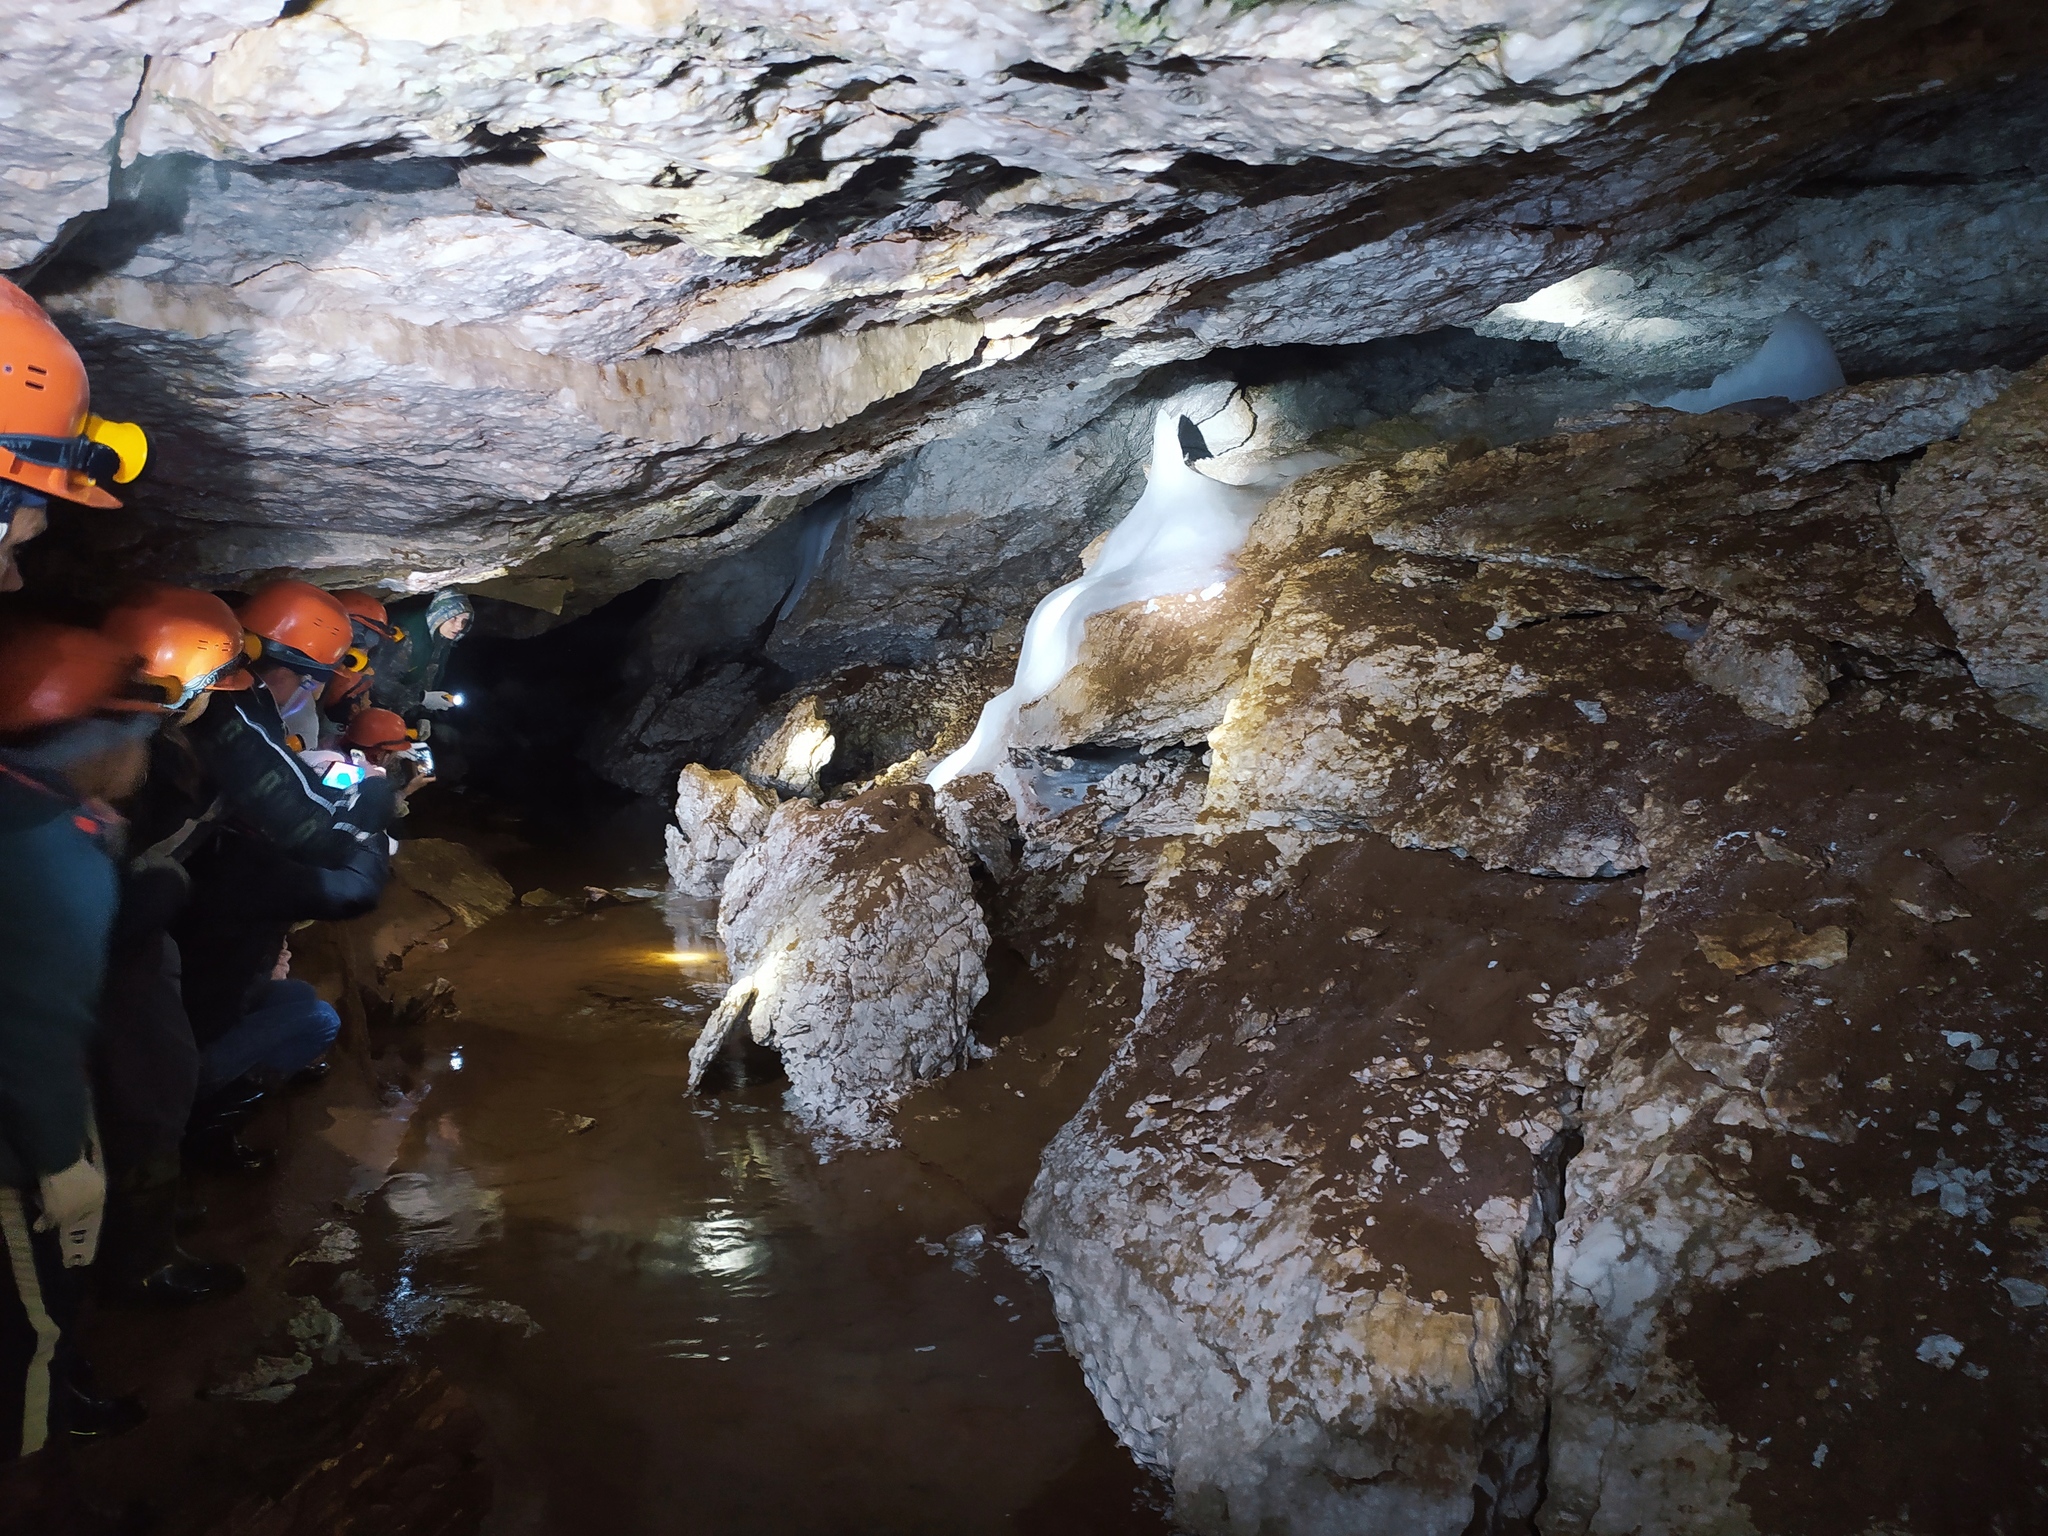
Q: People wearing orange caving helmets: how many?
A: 7